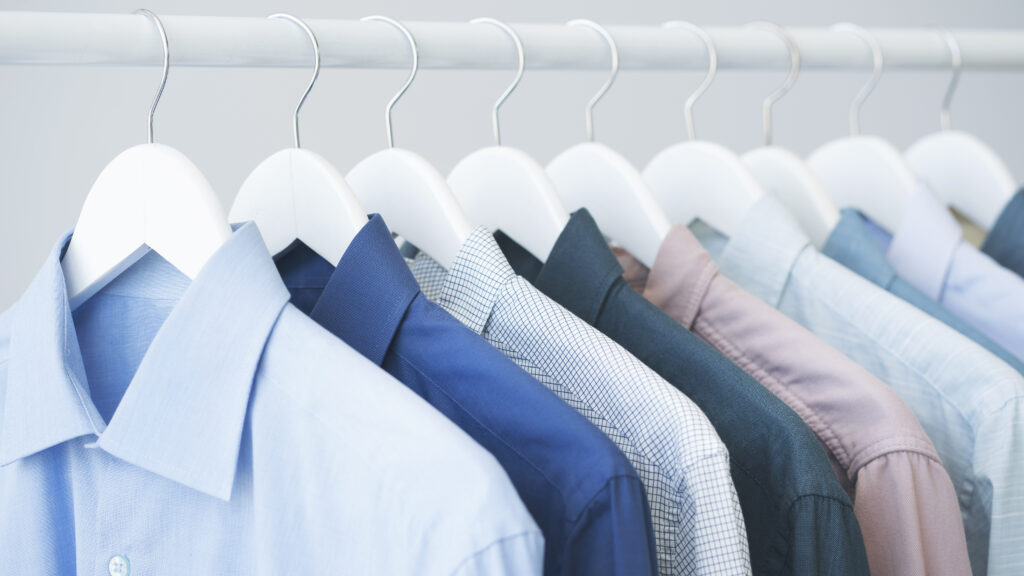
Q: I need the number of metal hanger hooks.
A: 9